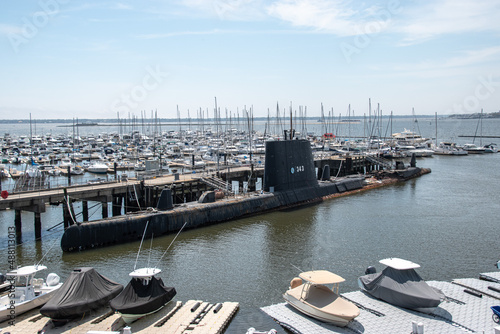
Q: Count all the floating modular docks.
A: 2